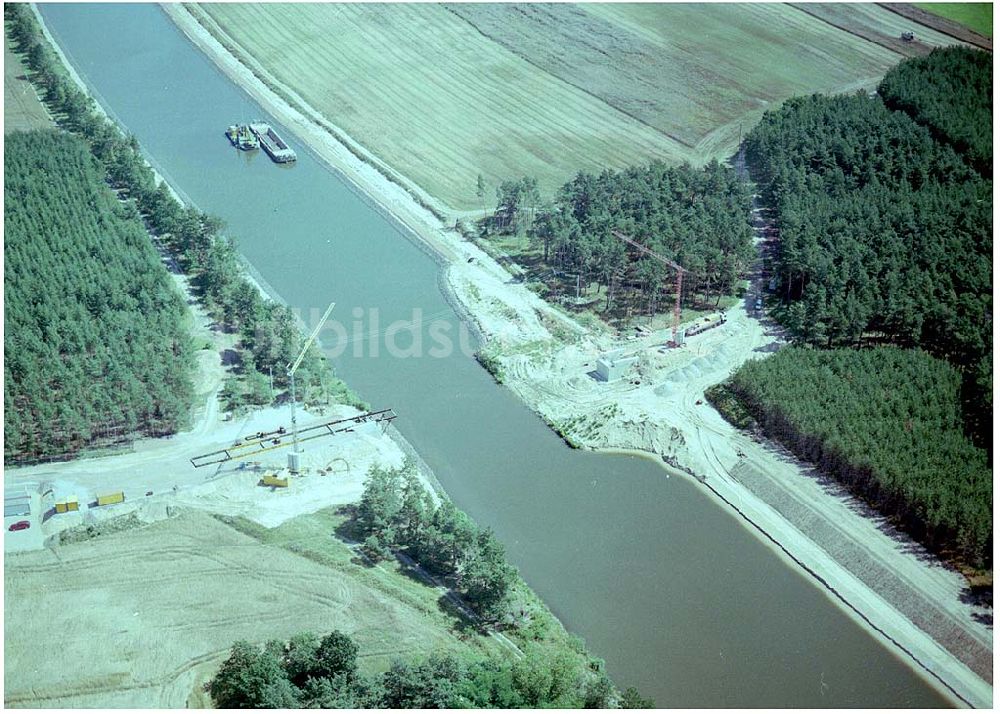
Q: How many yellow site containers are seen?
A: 4